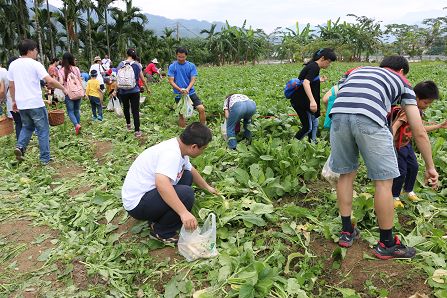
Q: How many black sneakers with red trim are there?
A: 2